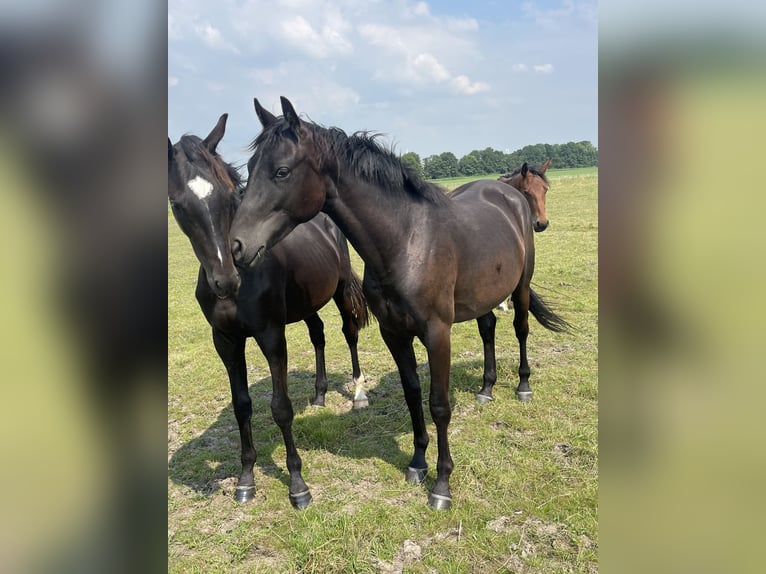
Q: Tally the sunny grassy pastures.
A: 1